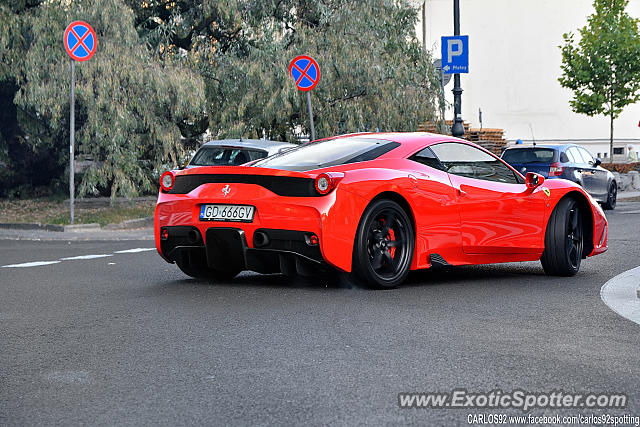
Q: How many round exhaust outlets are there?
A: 2